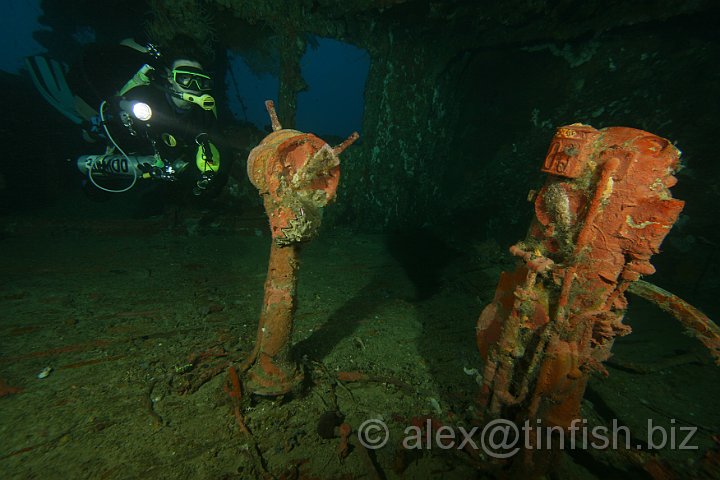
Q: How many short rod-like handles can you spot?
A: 2